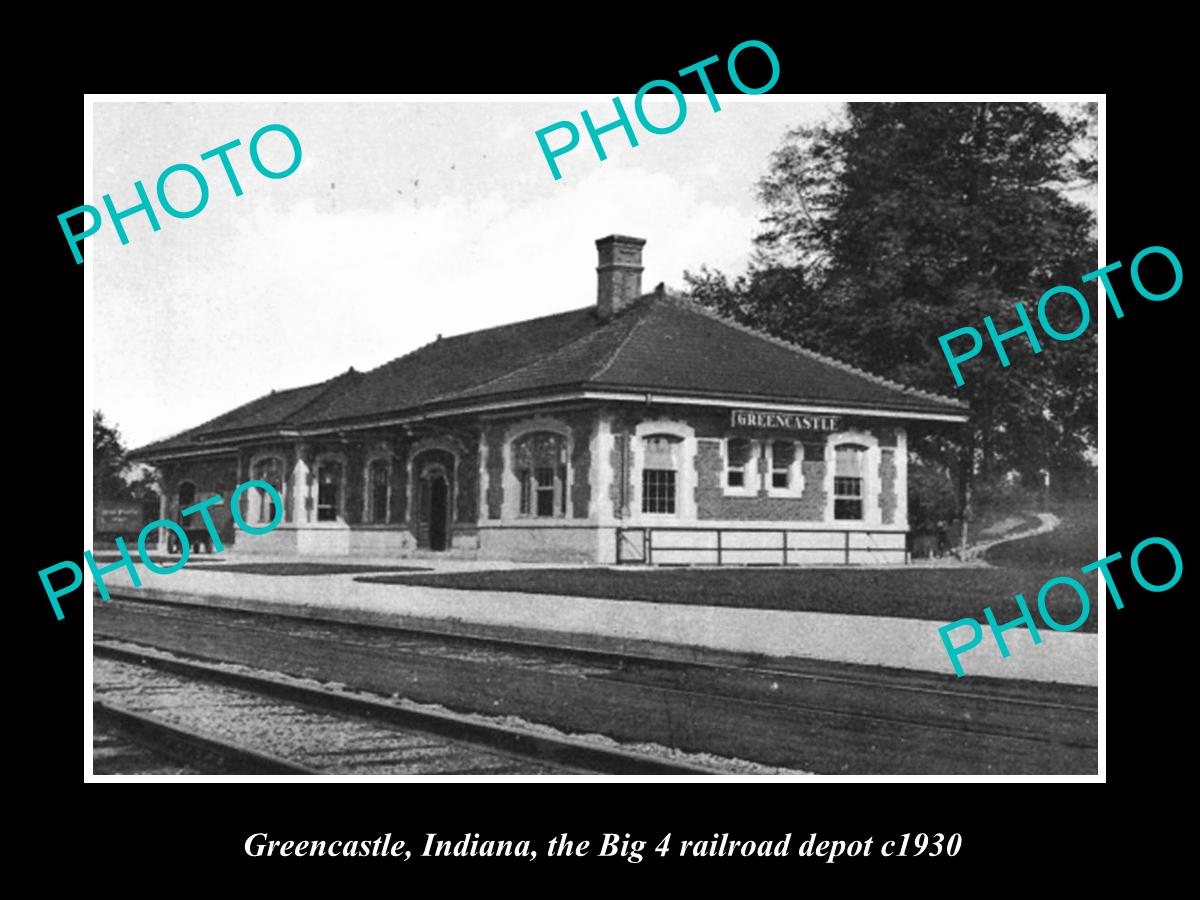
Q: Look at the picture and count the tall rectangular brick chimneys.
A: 1